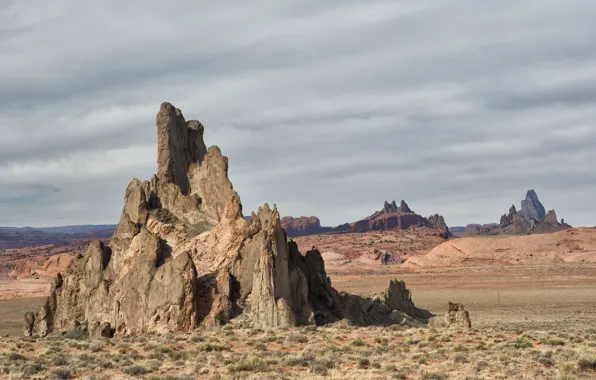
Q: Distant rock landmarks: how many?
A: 2